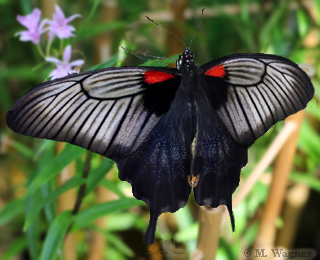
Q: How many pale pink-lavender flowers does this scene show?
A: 3